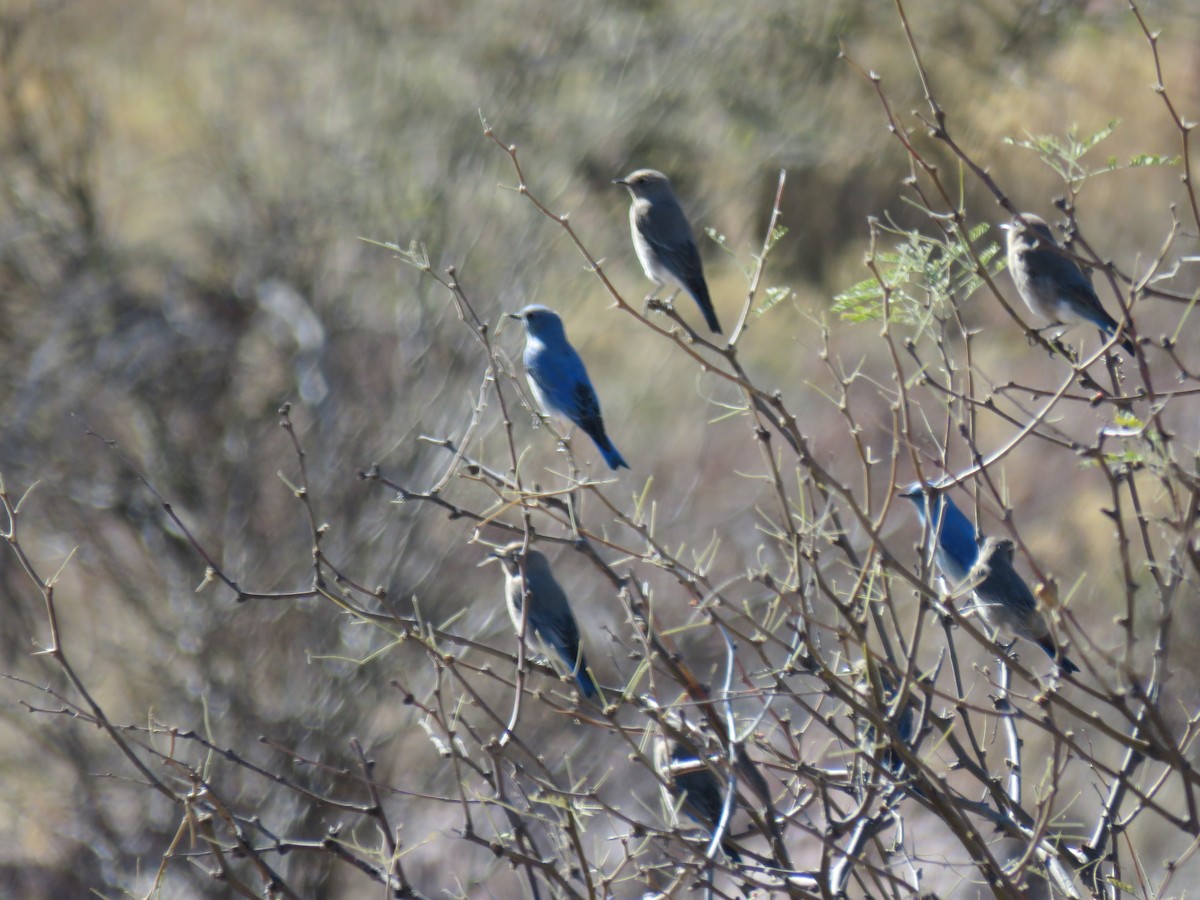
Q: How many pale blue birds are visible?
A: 2